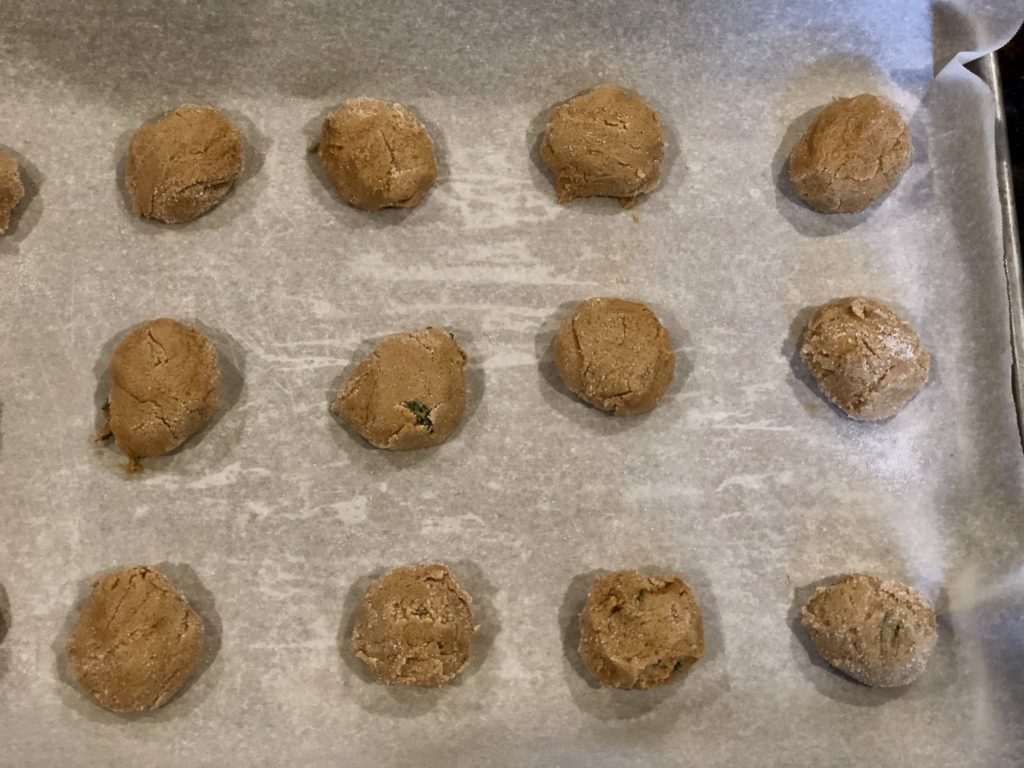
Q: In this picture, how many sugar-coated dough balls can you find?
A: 13